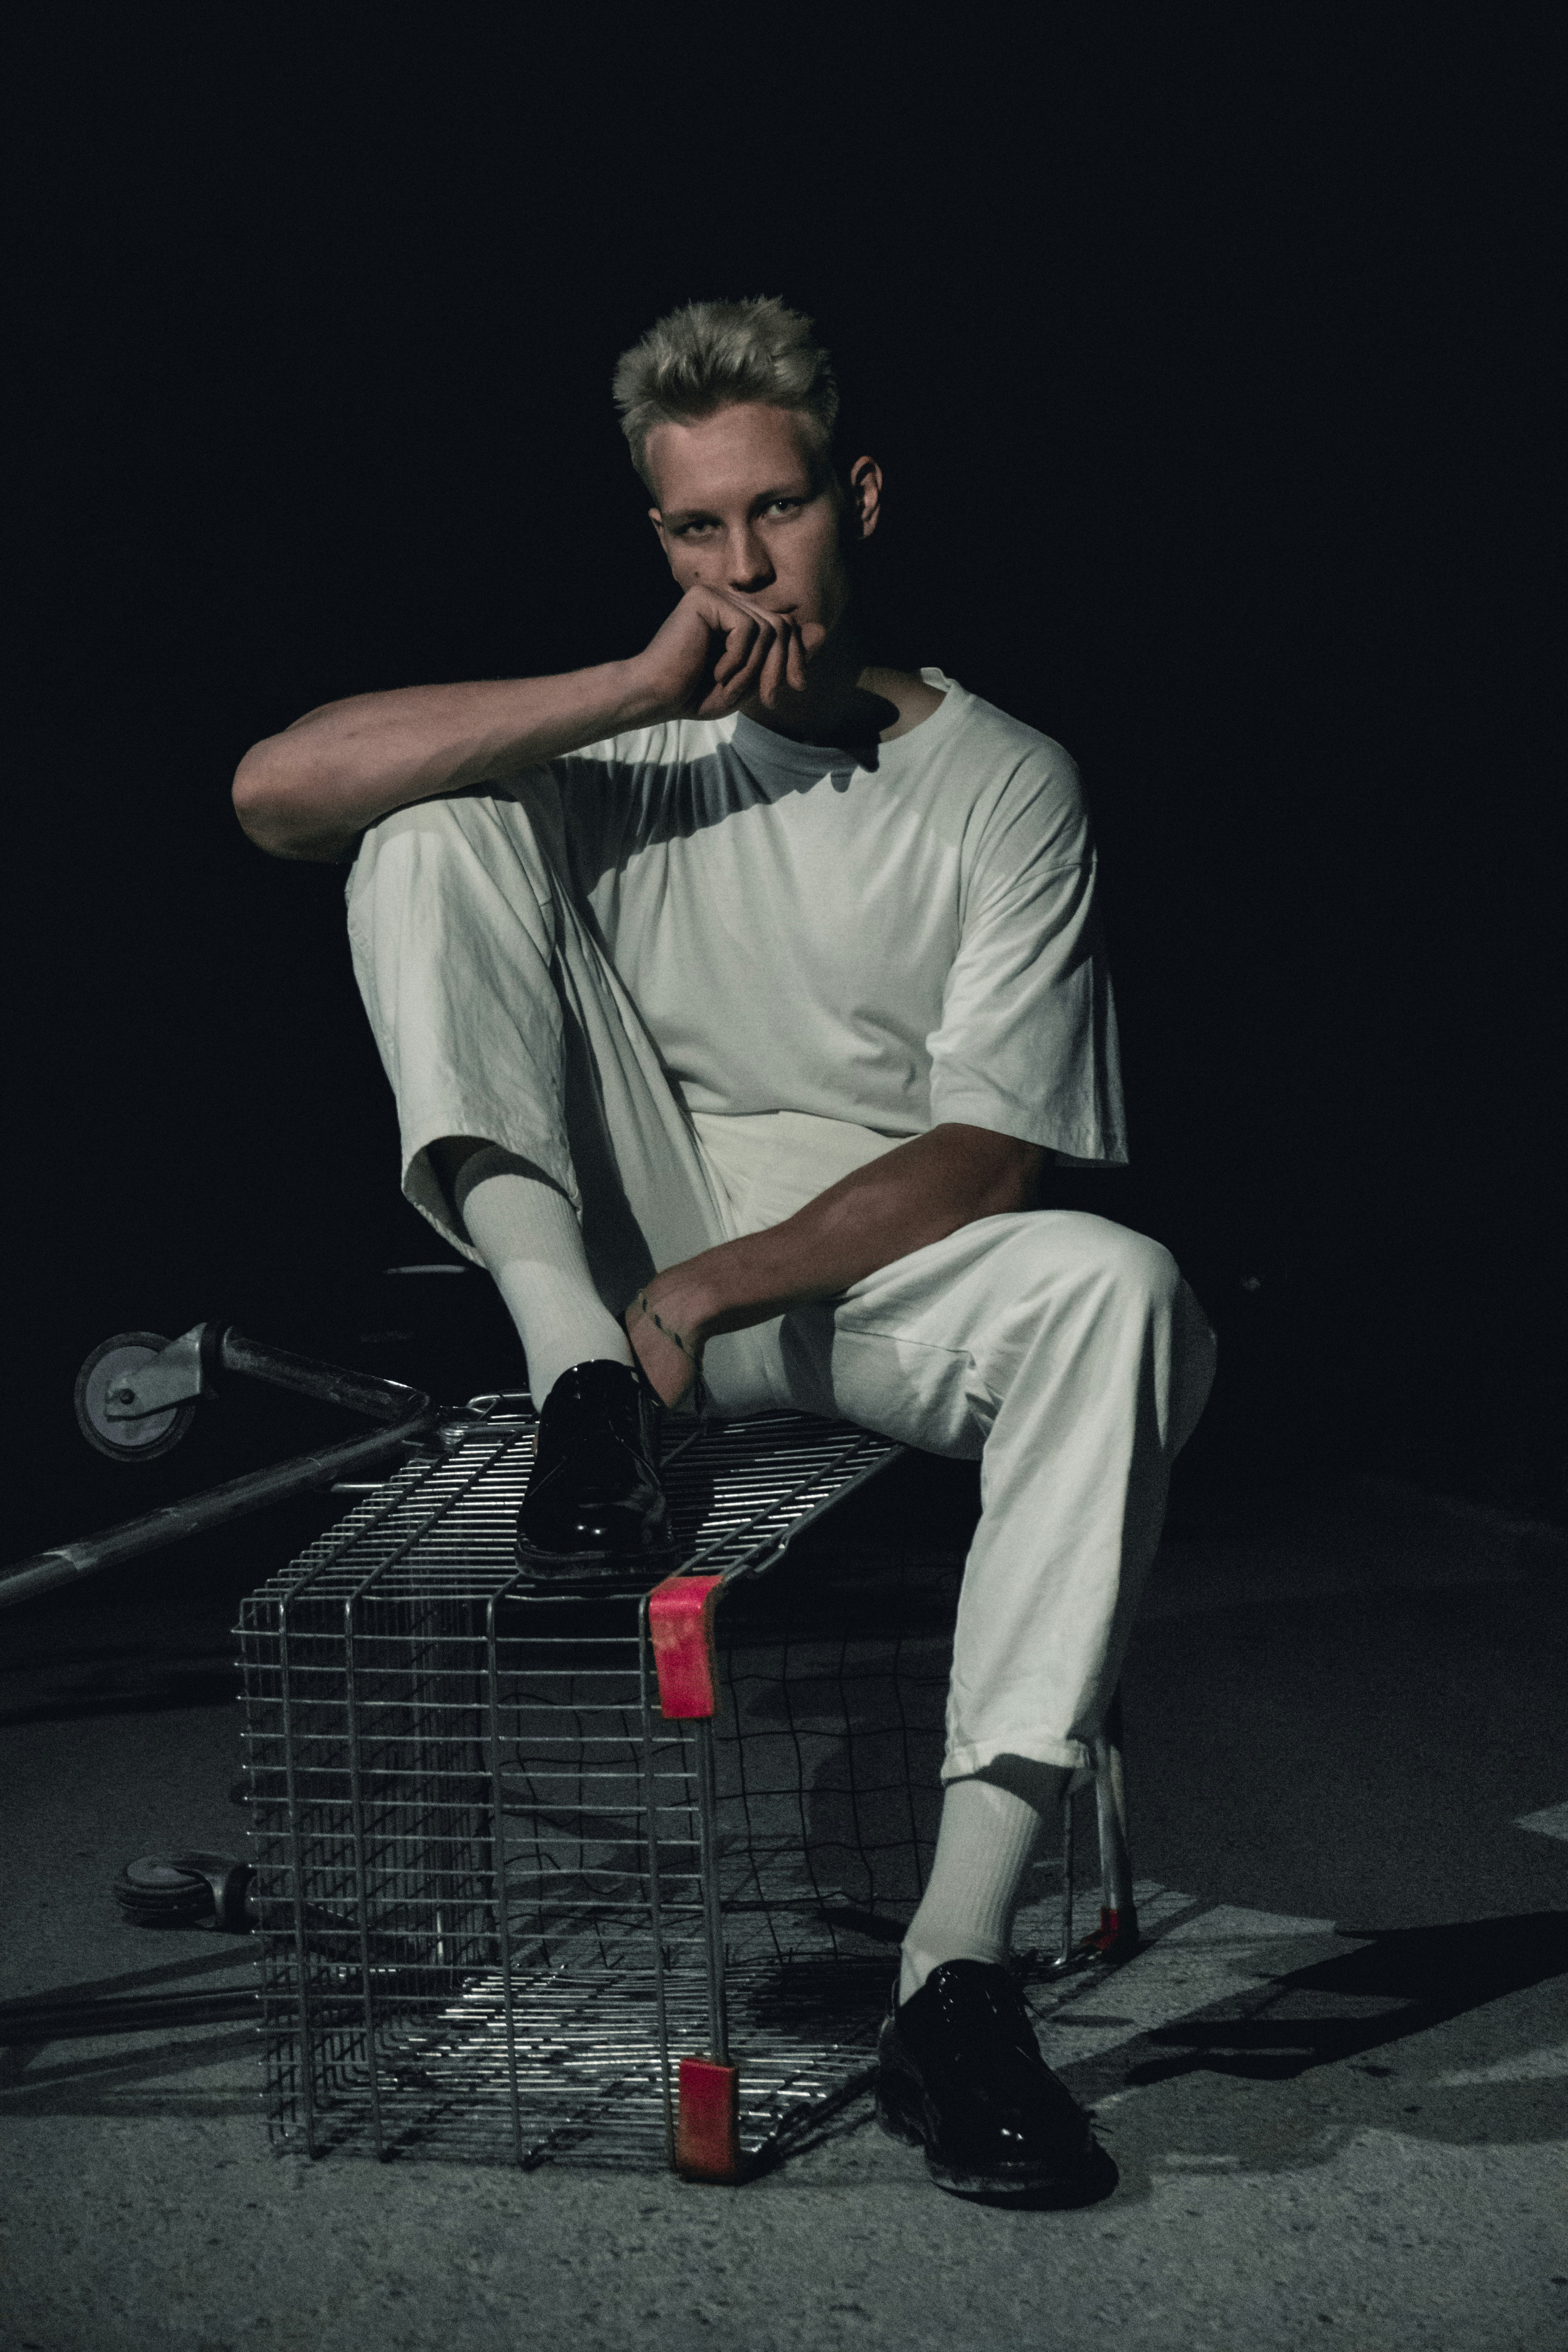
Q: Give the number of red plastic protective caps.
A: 3